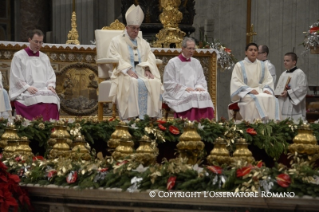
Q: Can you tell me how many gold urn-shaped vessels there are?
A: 13